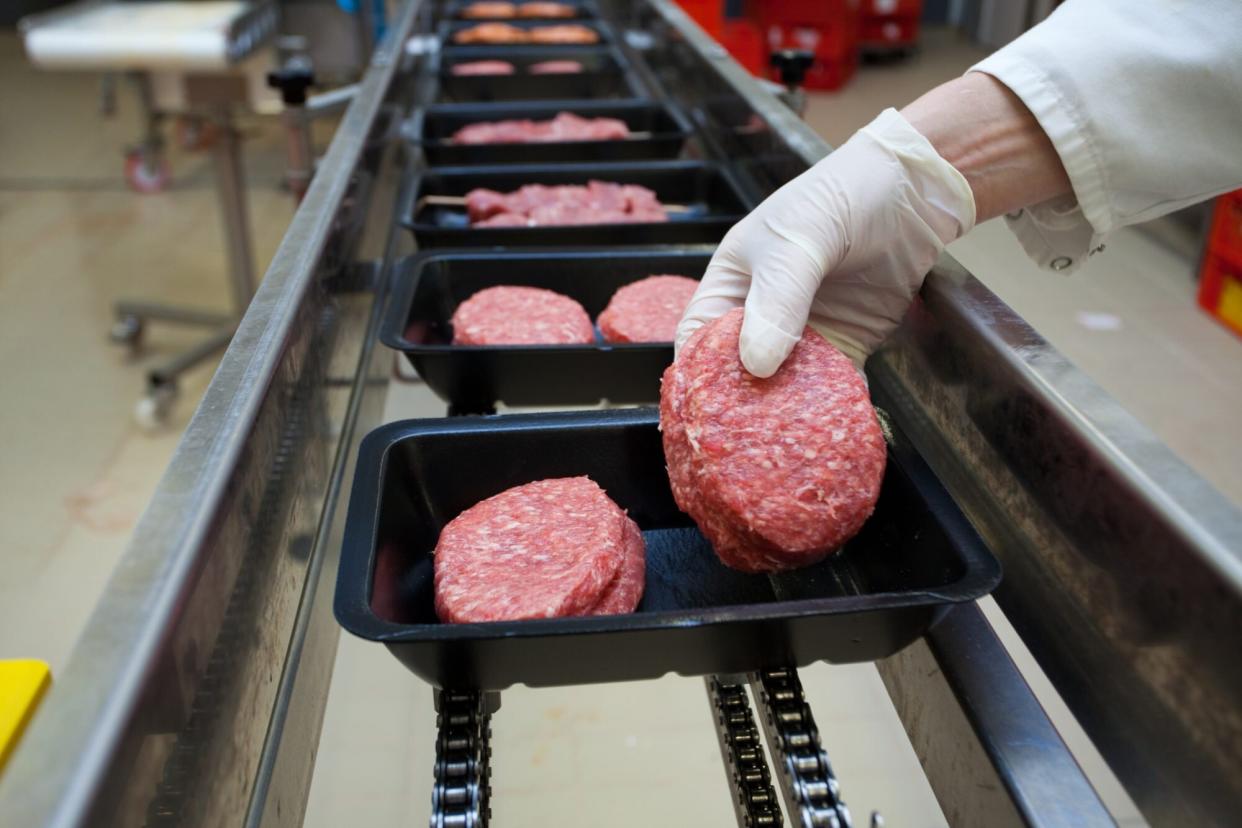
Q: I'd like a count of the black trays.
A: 7